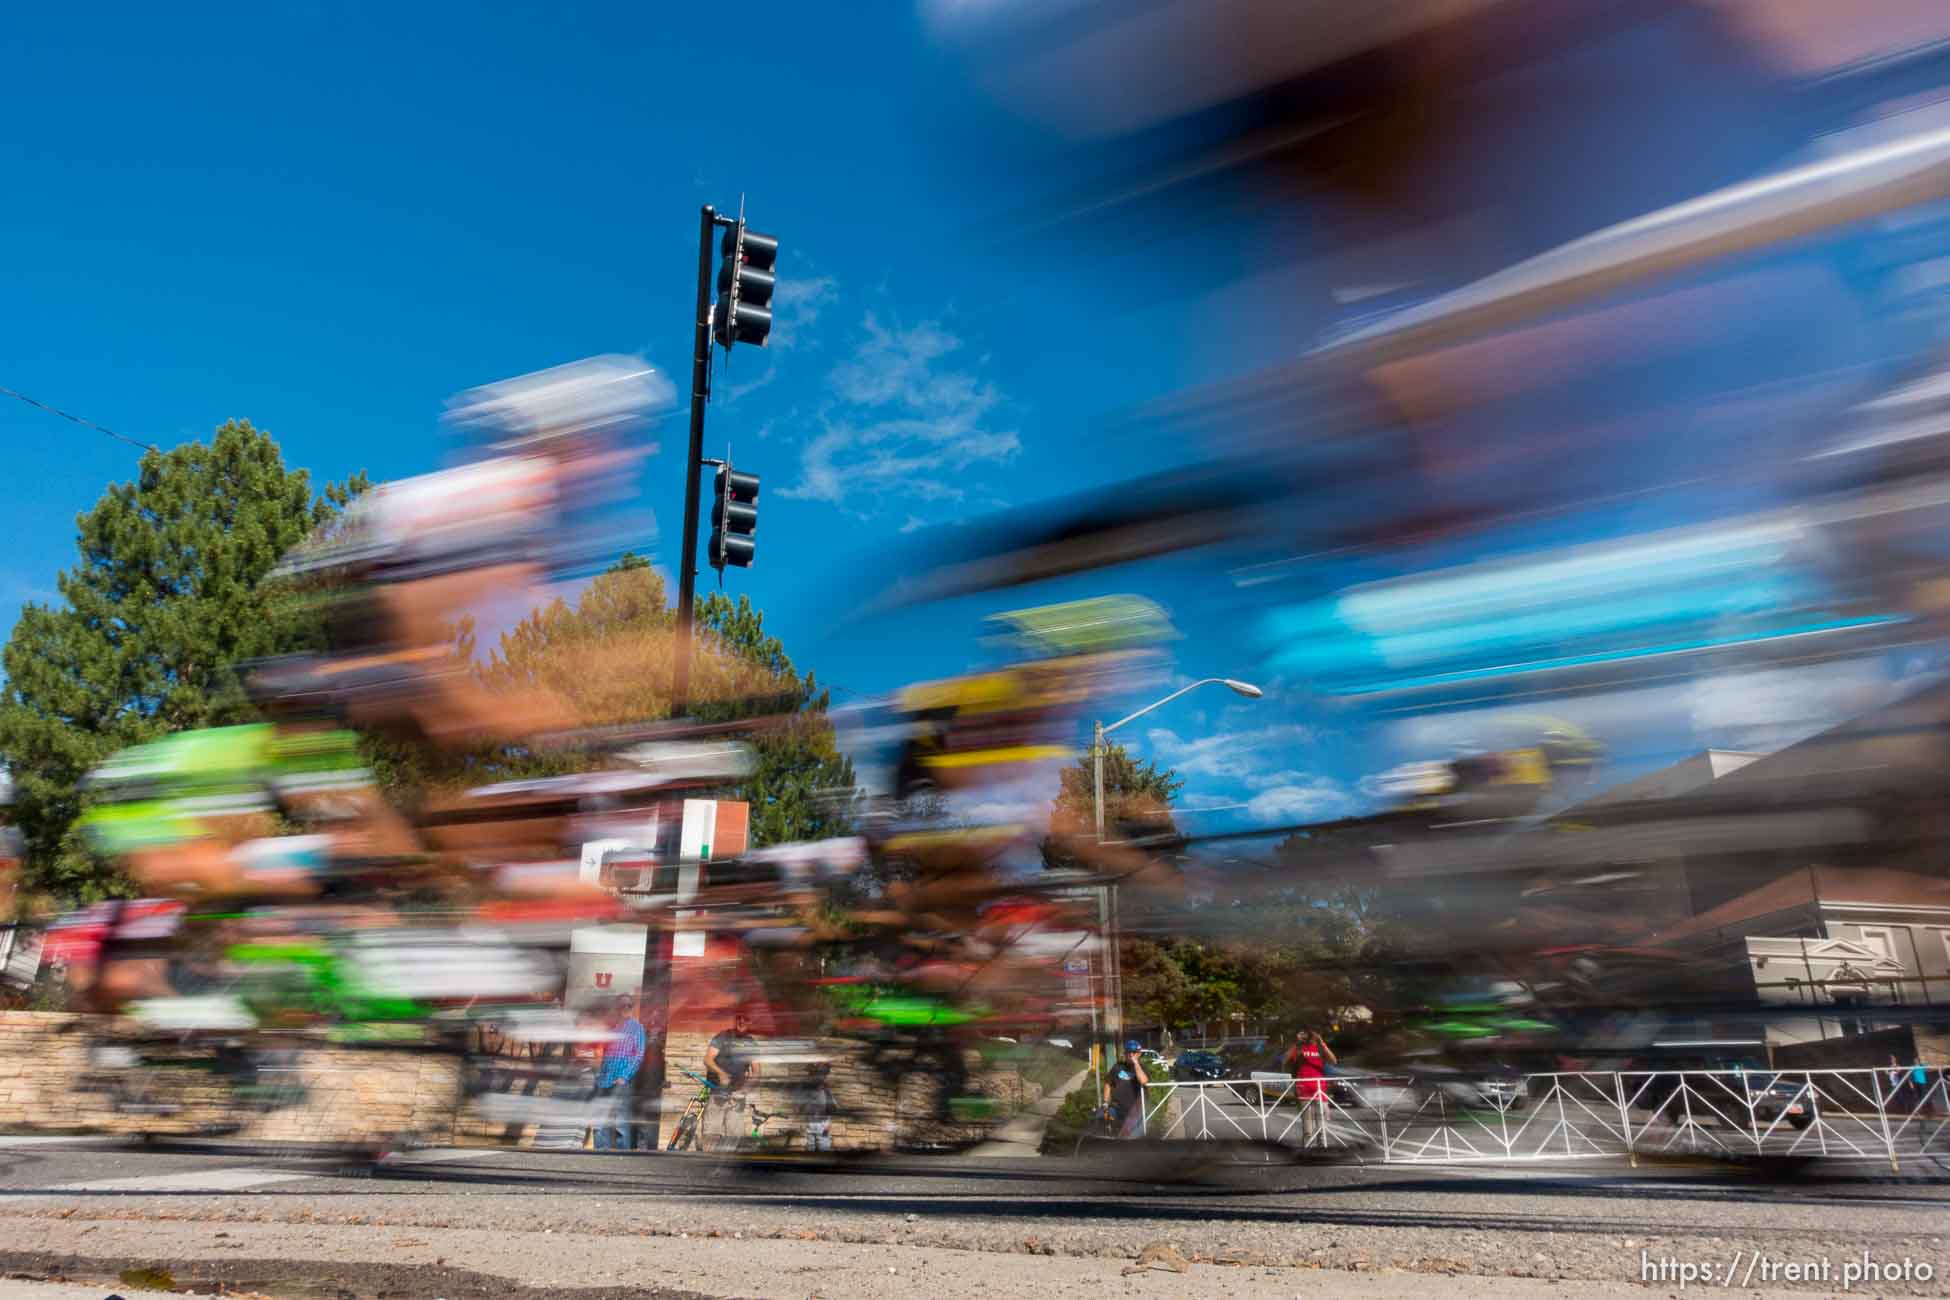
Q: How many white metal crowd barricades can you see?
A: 4